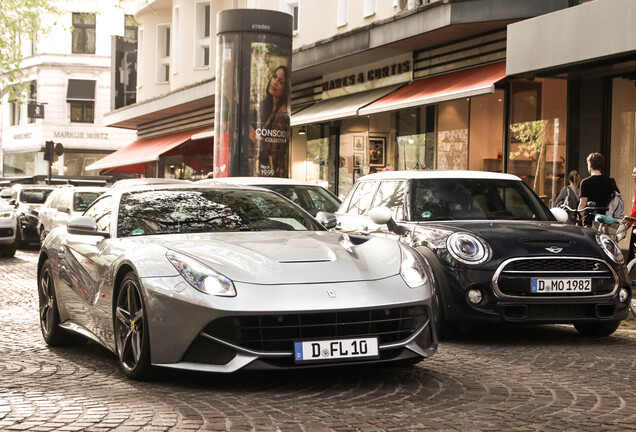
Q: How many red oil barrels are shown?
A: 0